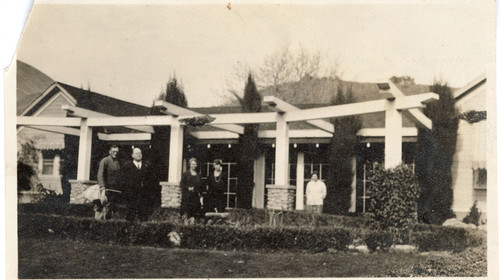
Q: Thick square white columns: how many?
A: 4